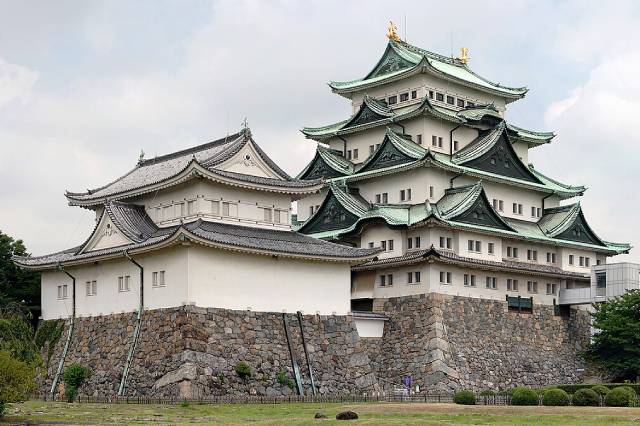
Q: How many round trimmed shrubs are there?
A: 5